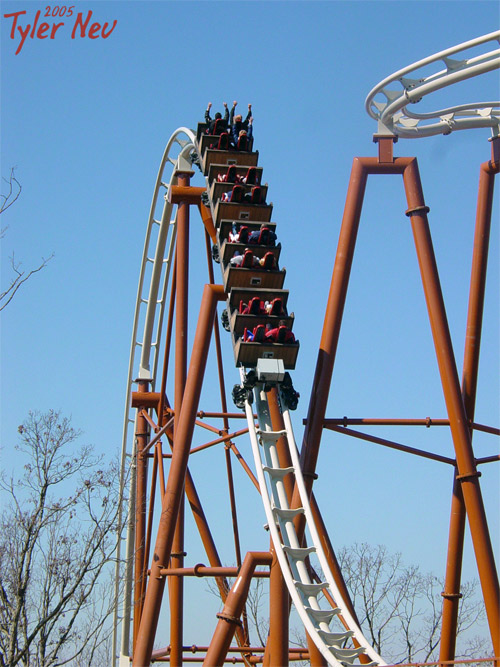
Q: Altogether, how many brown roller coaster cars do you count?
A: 4